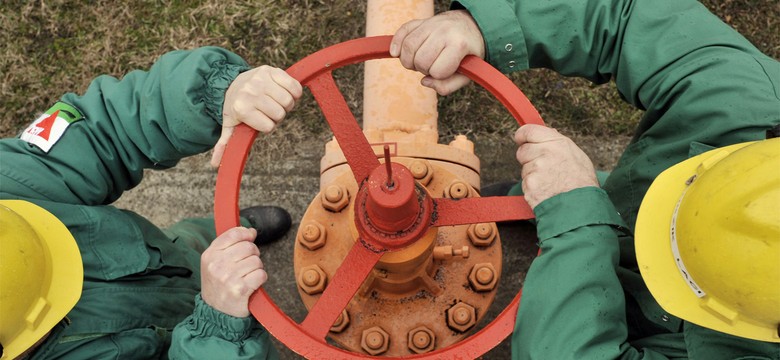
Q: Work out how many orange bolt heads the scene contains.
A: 11